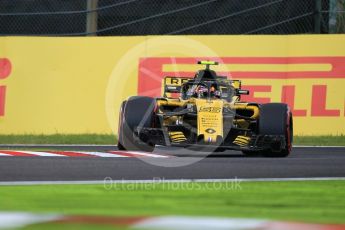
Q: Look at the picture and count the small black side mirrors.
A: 2